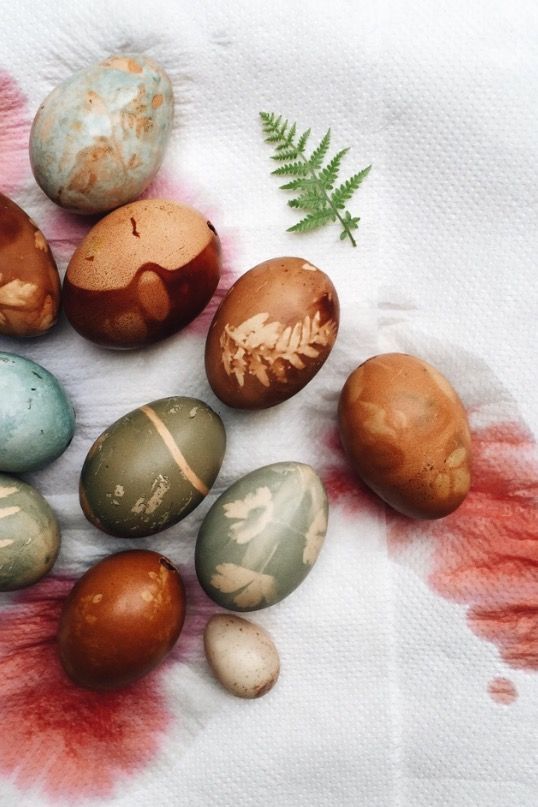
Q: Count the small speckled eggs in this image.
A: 1